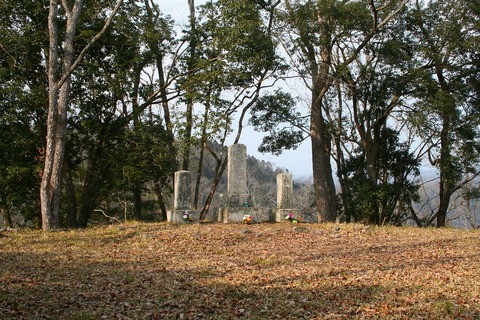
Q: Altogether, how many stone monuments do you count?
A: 3